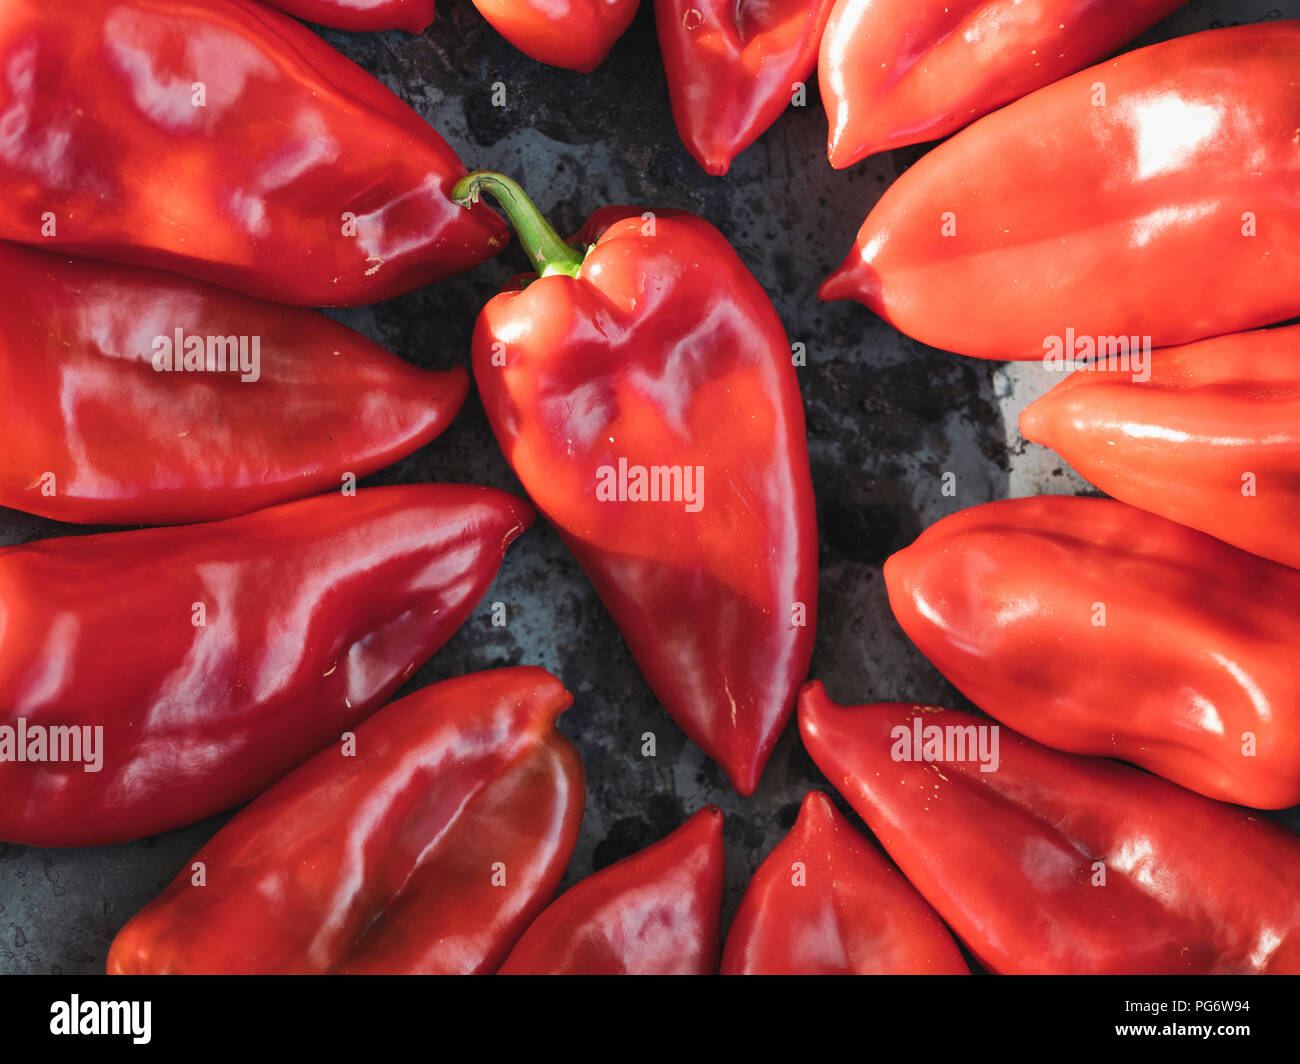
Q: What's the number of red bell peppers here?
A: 15